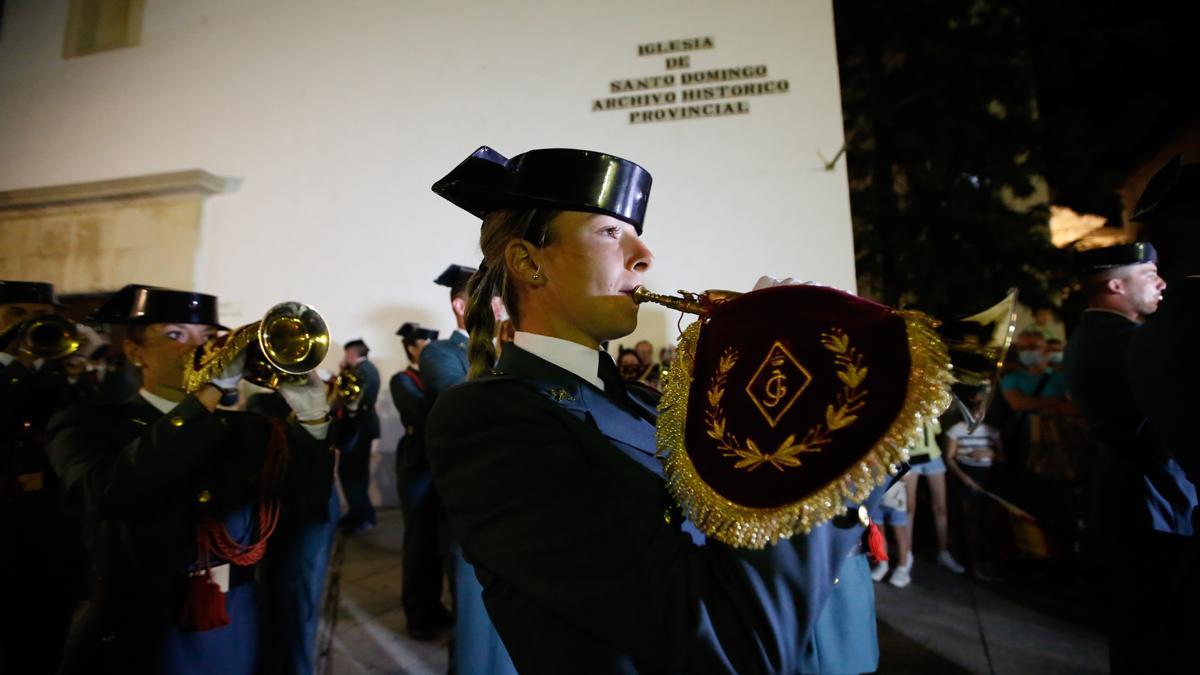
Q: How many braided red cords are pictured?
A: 1